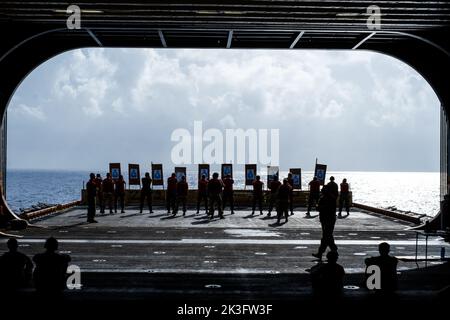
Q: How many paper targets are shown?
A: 10